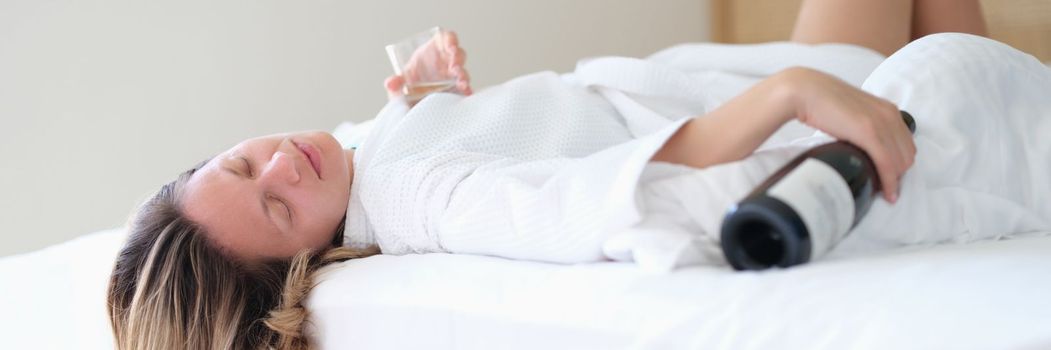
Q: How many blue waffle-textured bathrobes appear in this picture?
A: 0